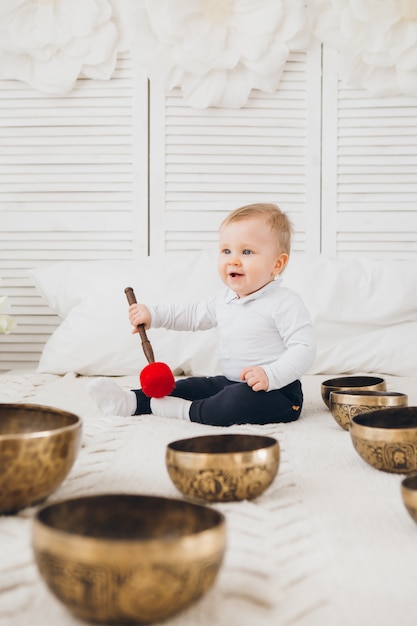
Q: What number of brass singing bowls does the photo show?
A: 7